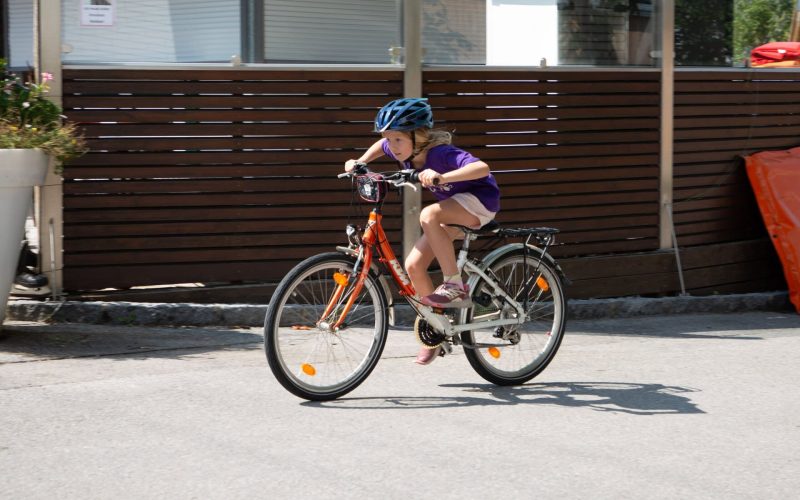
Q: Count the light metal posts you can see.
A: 3